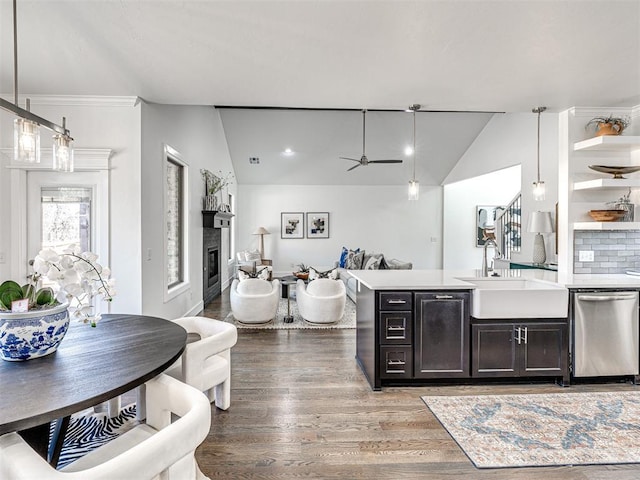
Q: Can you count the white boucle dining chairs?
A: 2